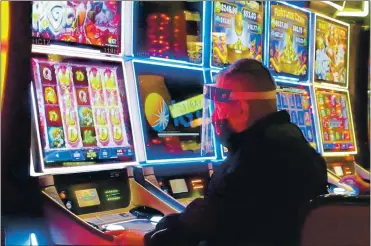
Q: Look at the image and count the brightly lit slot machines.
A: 5